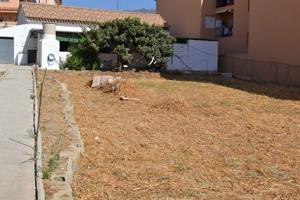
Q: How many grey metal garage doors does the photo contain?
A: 1